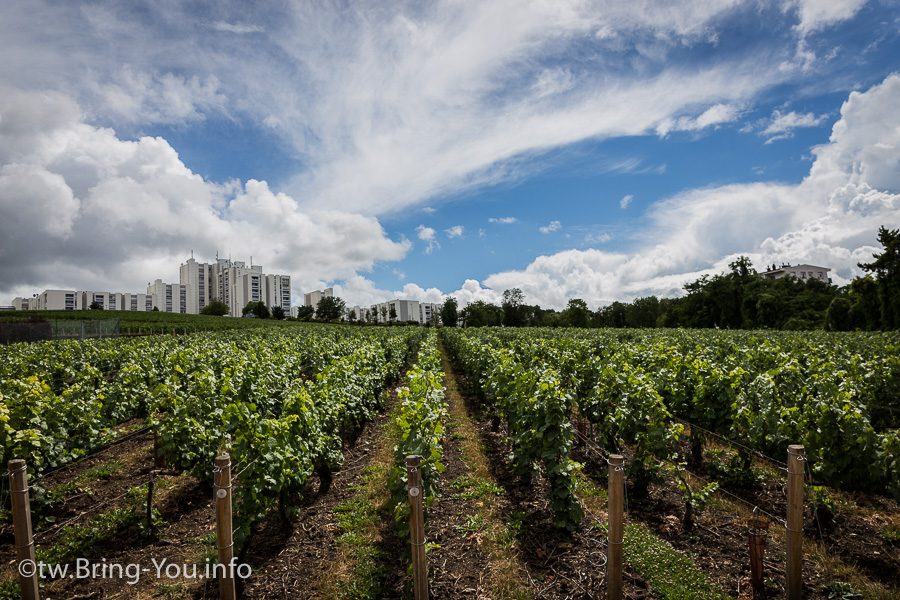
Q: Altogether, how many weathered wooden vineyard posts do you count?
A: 5